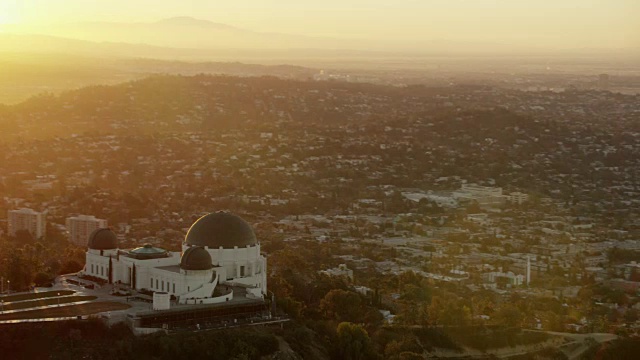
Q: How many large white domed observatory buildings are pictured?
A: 1